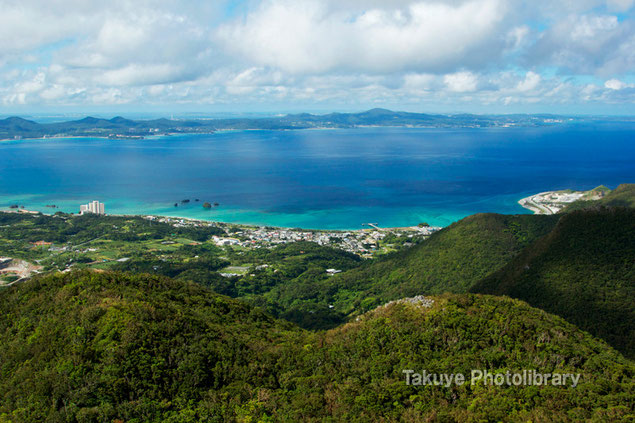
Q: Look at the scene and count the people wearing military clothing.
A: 0